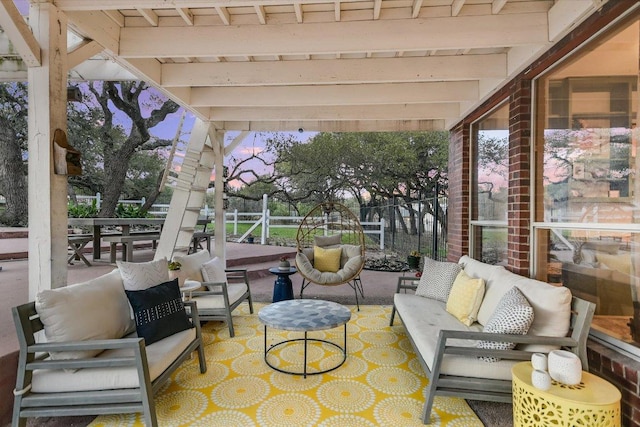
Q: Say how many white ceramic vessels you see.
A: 3